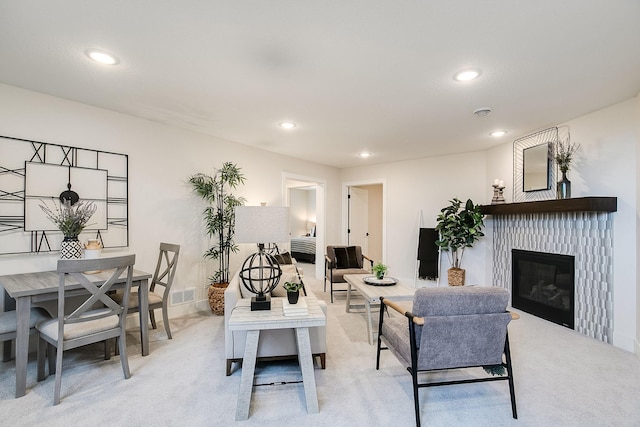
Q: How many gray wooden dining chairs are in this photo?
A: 3